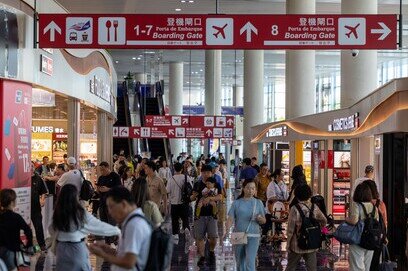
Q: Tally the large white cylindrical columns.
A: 5